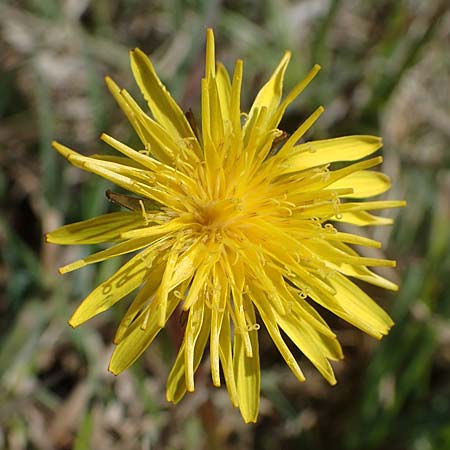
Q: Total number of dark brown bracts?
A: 3